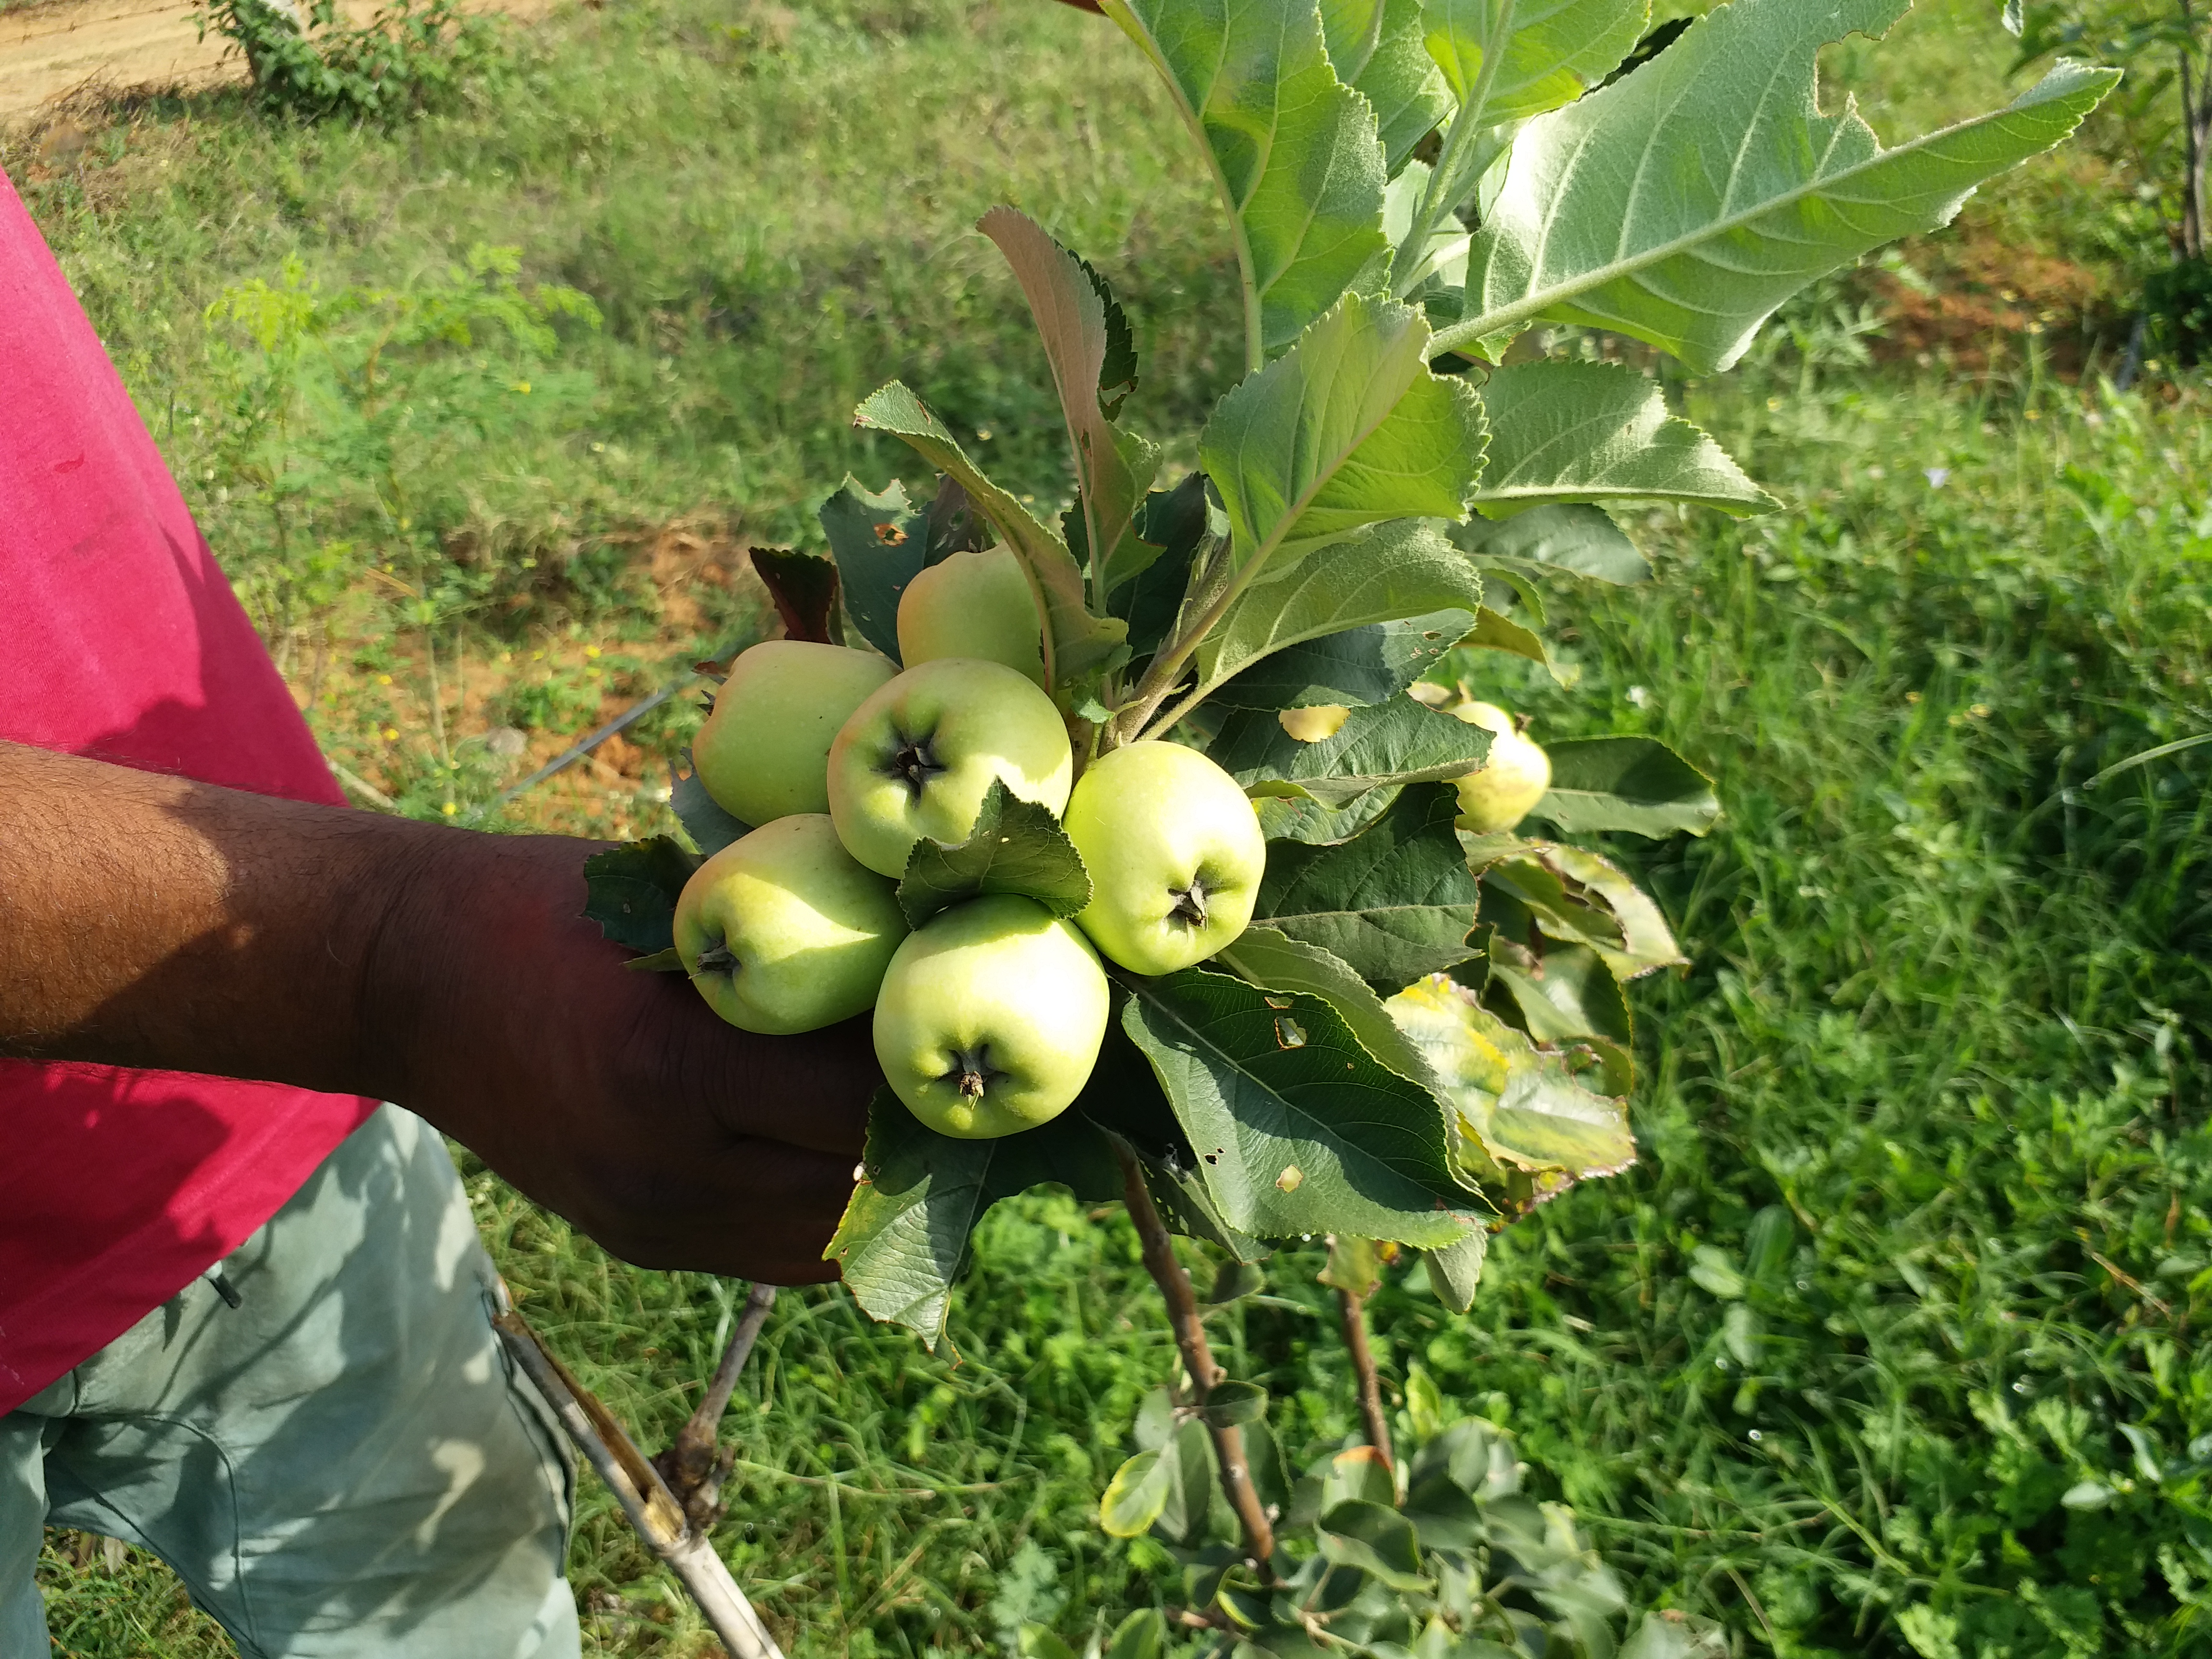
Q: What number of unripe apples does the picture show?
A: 7